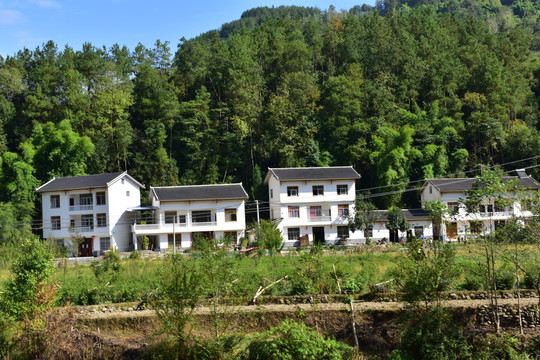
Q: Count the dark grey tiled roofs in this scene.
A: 5